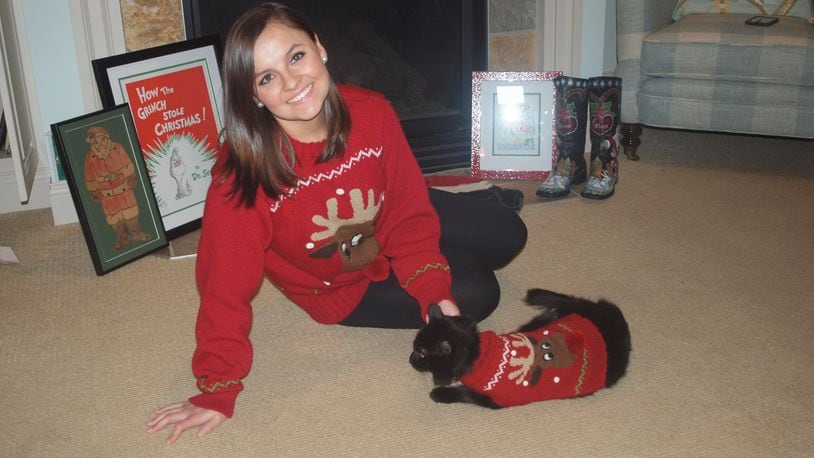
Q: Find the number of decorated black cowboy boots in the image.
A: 2